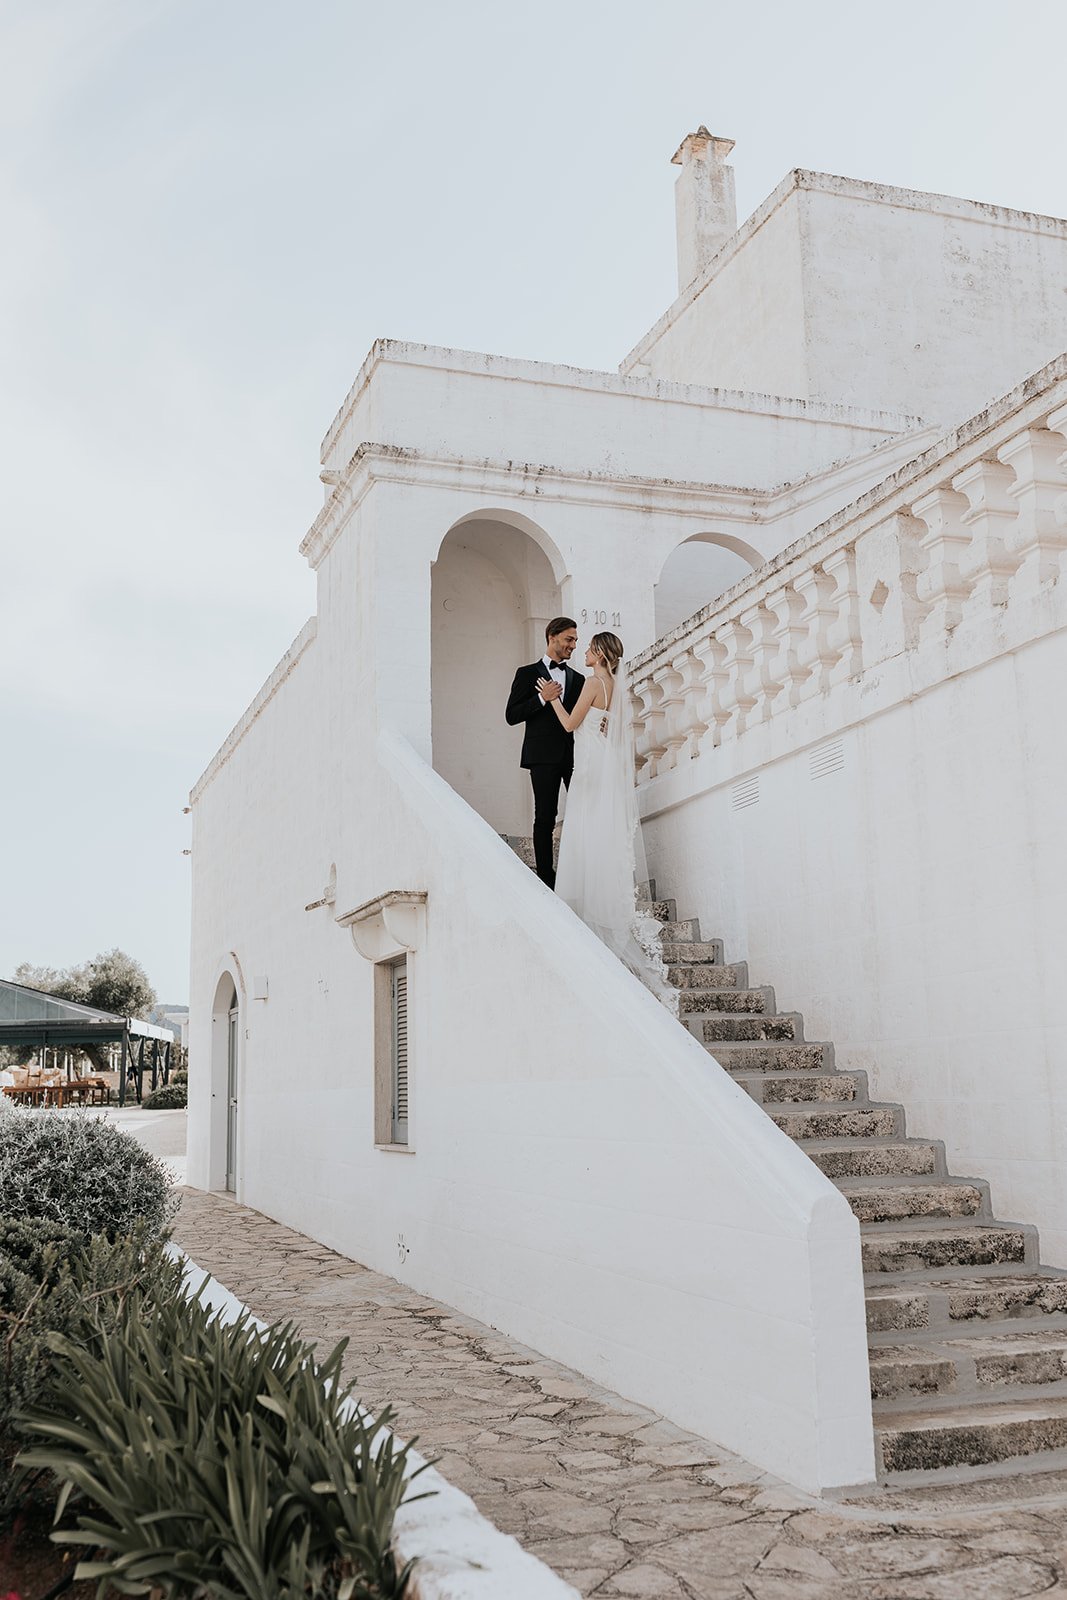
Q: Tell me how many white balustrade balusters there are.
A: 14